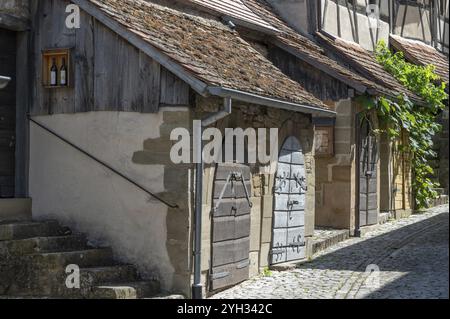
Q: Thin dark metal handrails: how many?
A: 1